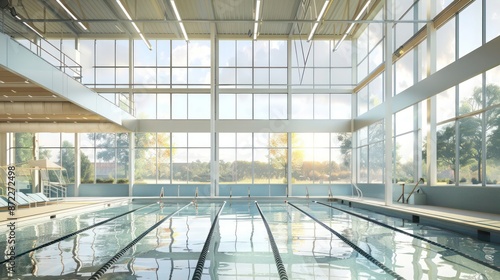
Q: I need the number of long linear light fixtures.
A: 7